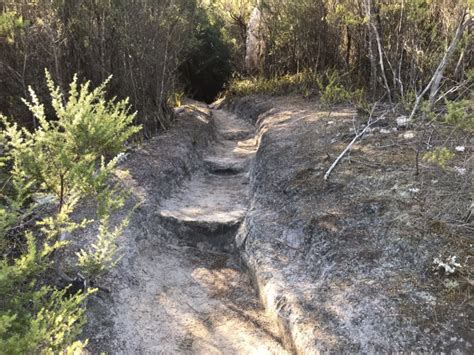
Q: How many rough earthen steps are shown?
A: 3